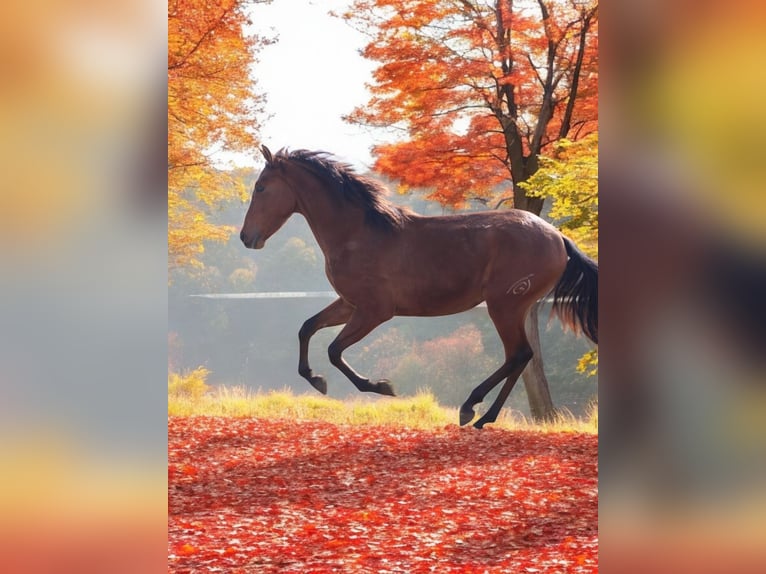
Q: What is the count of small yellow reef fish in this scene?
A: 0